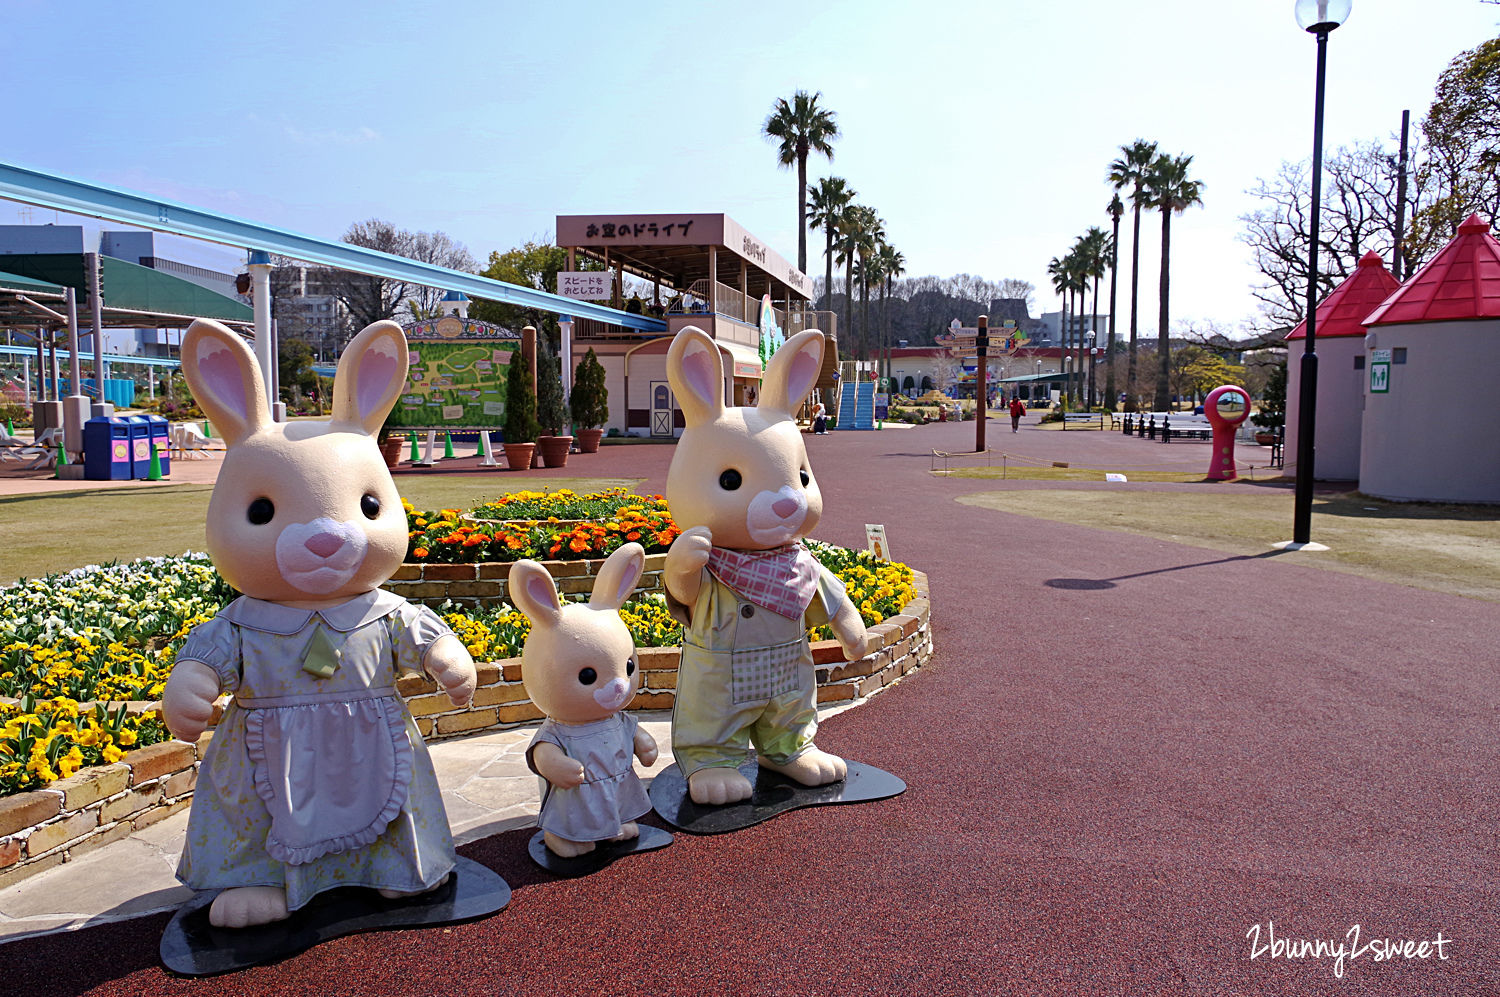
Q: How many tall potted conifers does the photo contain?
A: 3